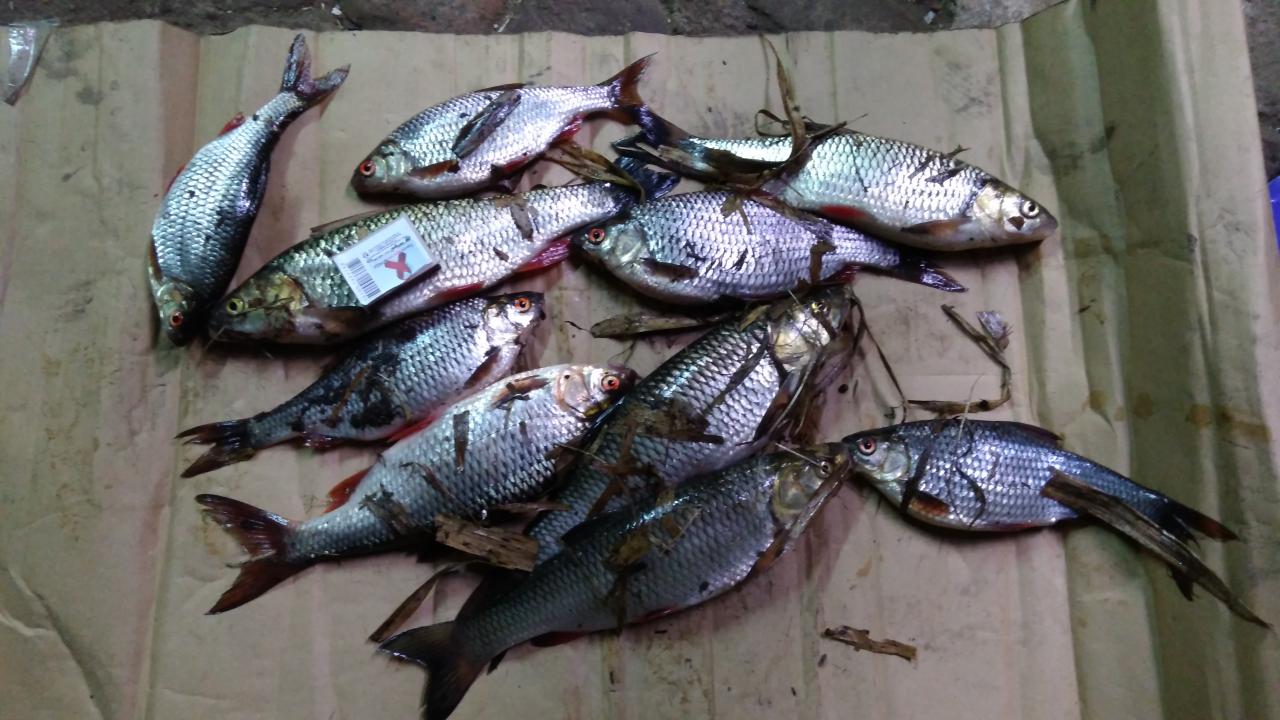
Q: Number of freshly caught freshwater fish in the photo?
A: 10